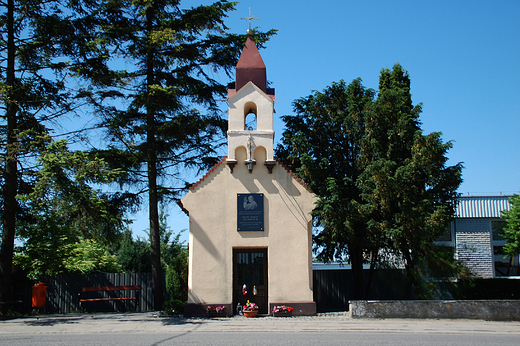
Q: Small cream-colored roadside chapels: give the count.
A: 1